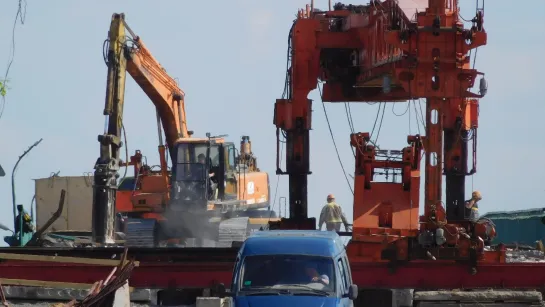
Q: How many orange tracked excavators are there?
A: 1